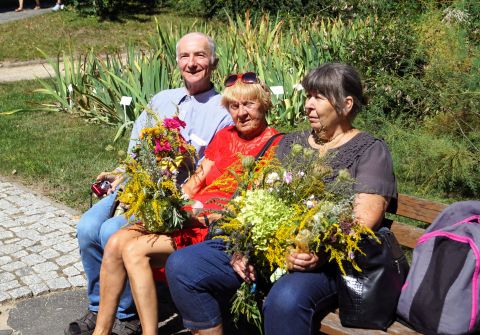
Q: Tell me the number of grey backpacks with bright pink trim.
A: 1